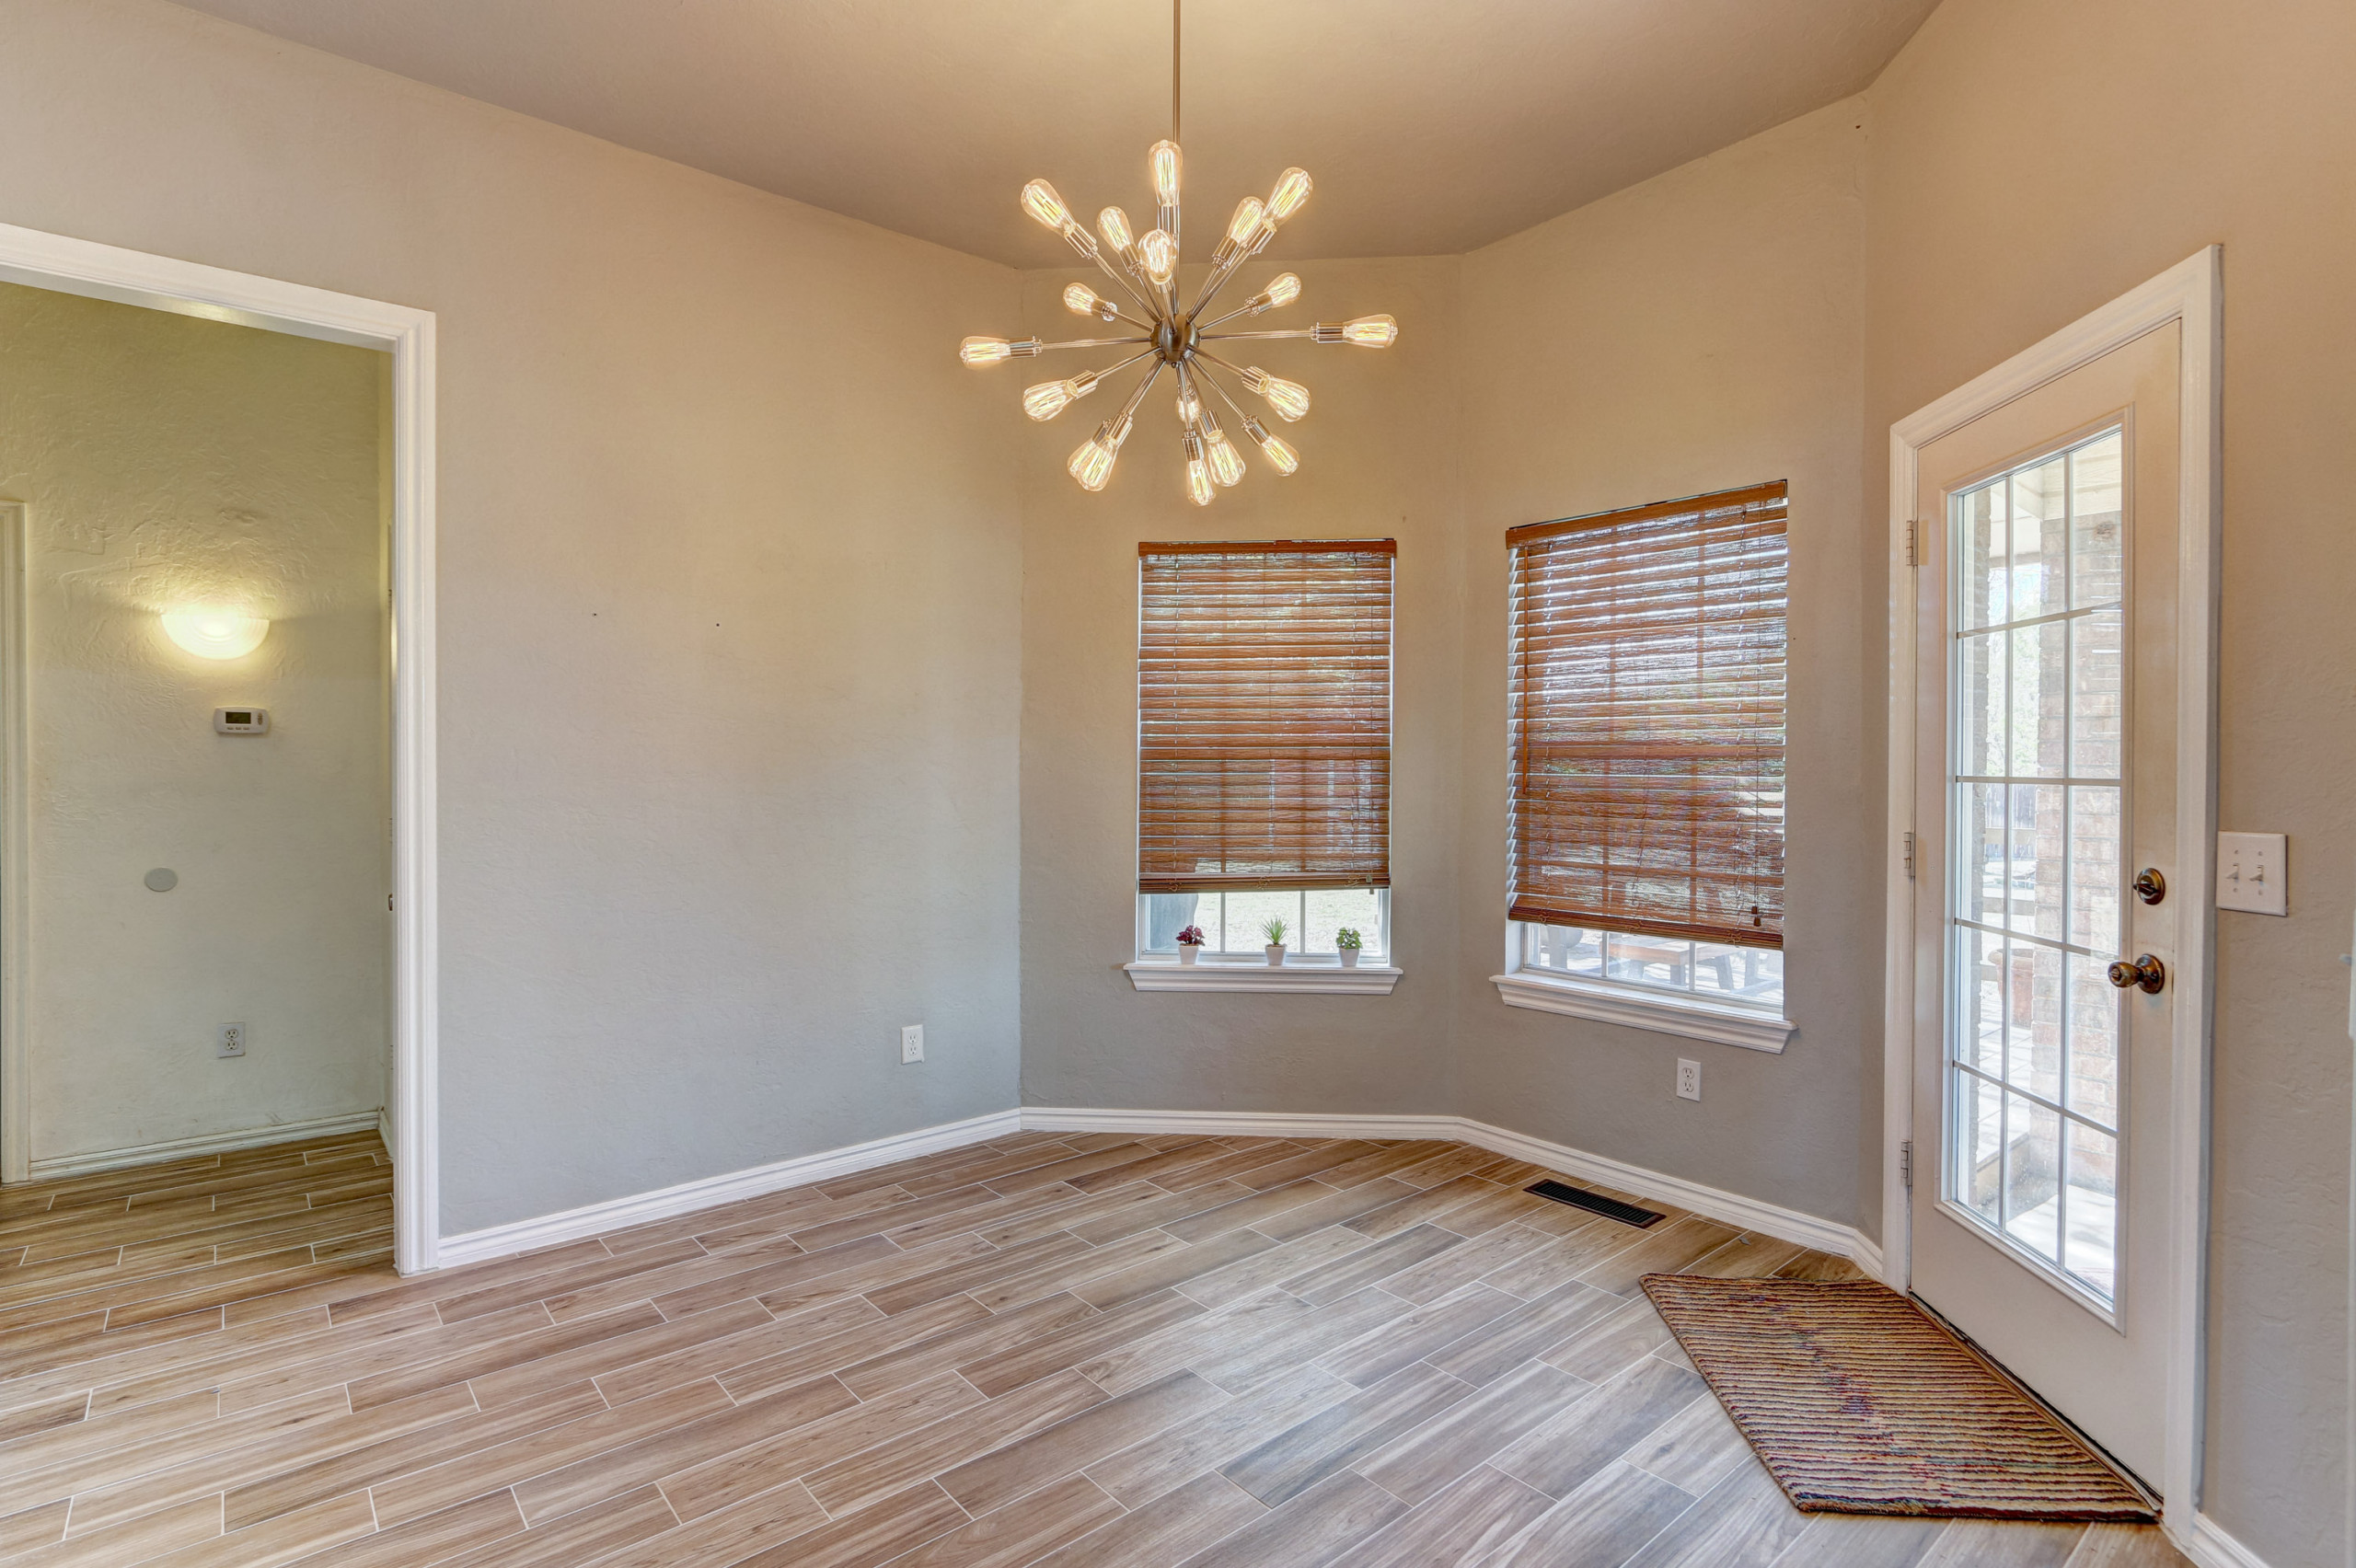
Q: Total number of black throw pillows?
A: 0